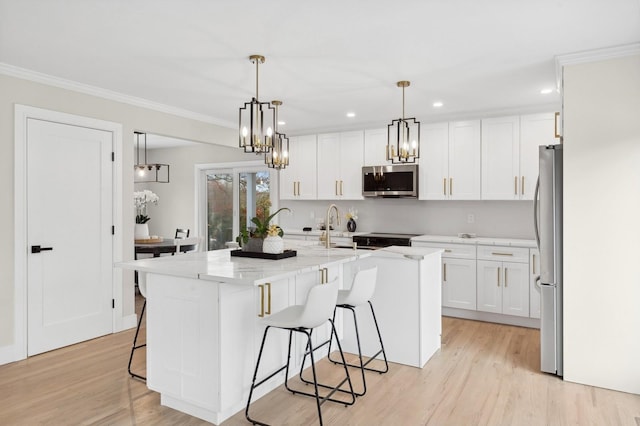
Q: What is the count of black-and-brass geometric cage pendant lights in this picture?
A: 3